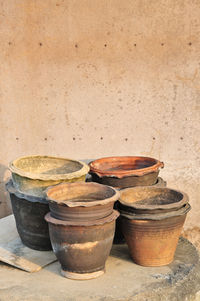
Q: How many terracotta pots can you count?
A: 8